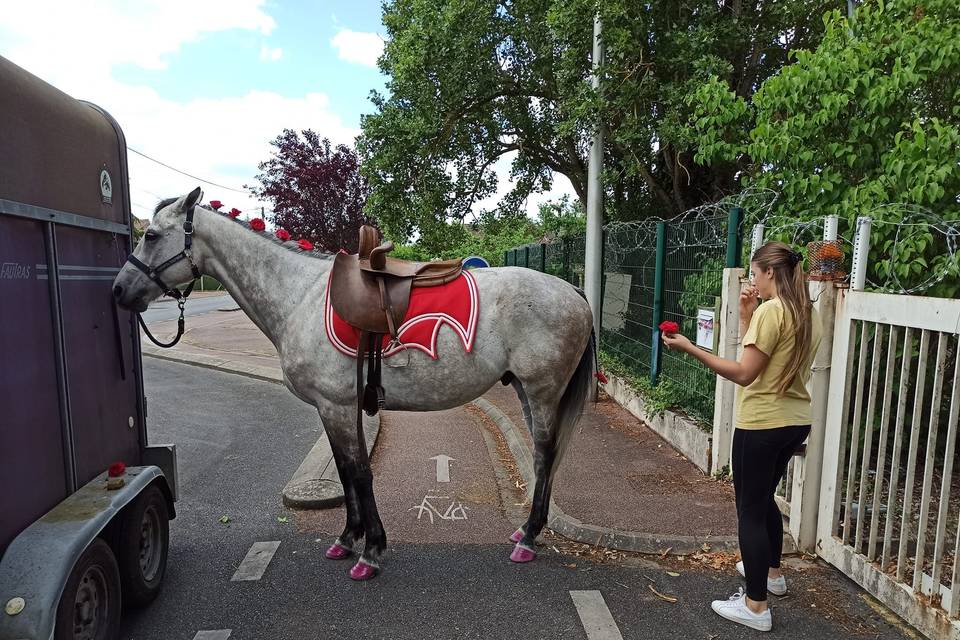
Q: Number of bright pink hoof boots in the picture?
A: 4